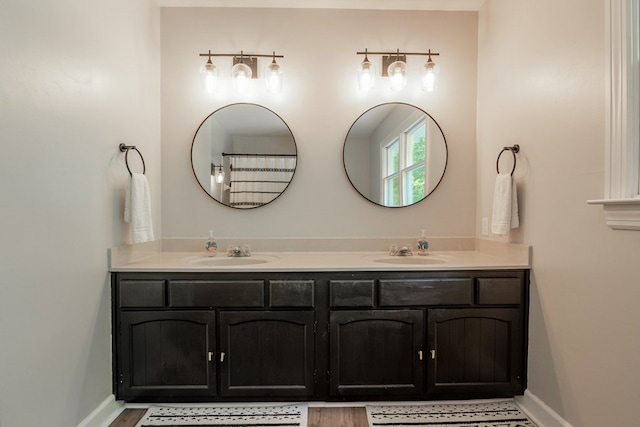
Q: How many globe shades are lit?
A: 6